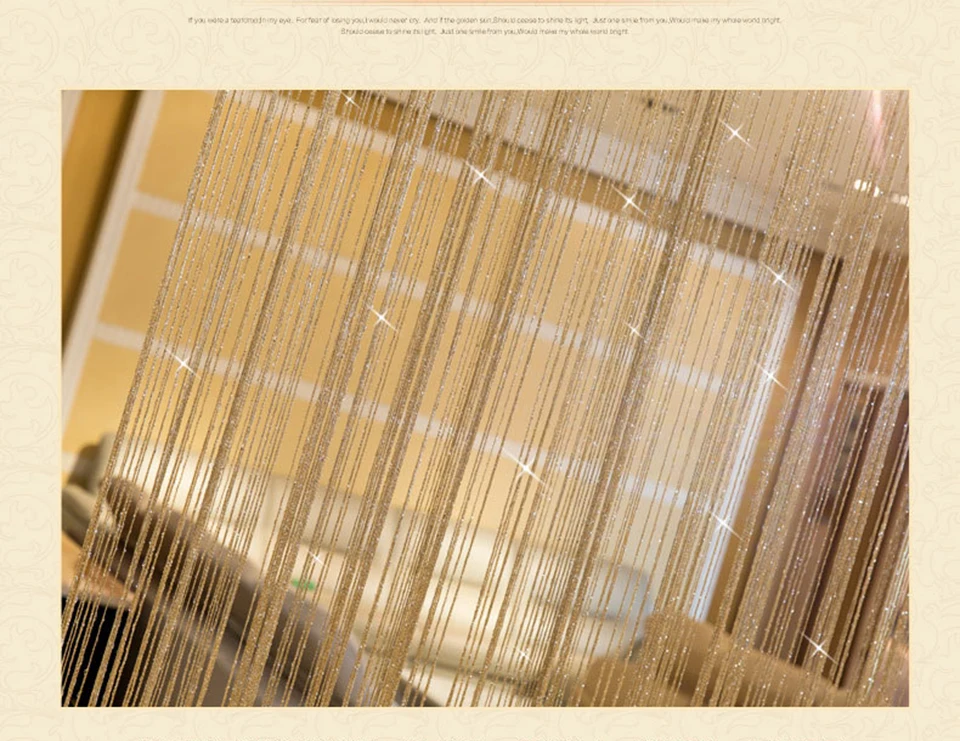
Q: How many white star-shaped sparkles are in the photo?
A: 14